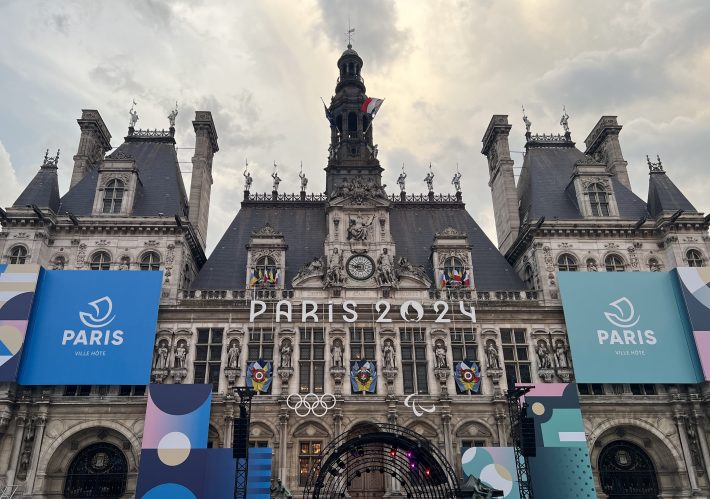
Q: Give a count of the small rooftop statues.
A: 10